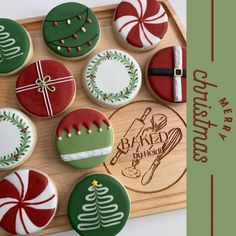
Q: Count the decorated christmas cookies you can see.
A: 10